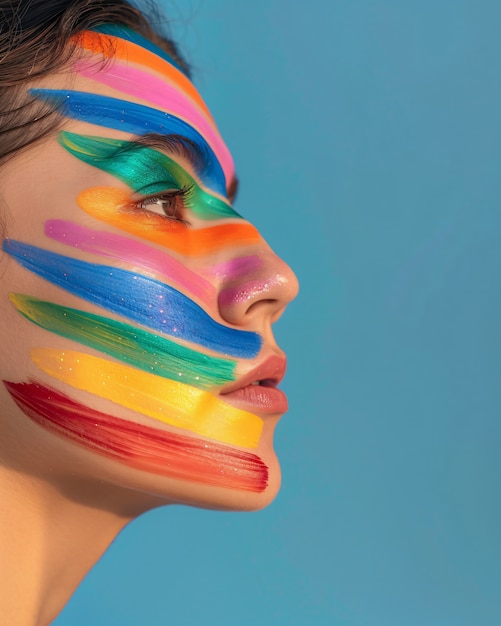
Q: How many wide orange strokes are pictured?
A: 2